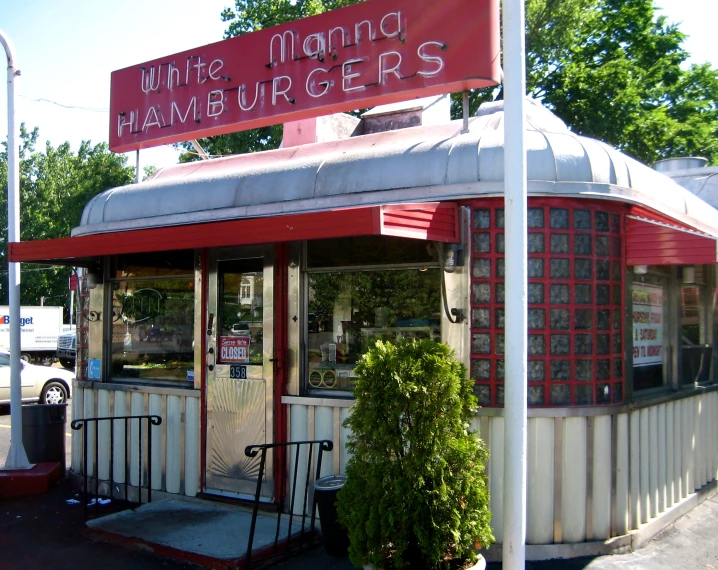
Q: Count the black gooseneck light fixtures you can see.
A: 0